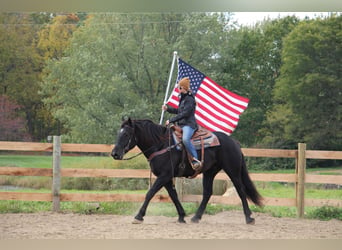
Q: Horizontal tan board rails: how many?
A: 3